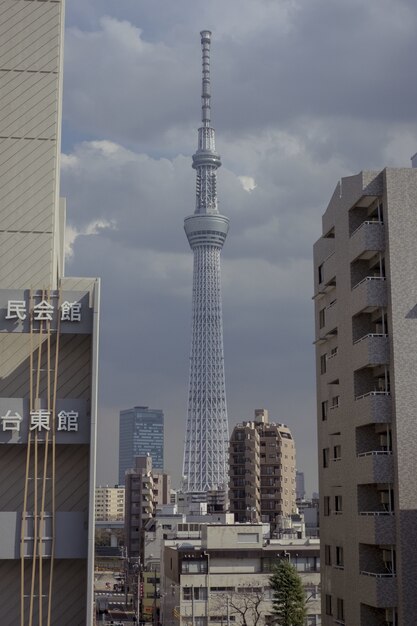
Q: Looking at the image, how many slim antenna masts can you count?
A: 1